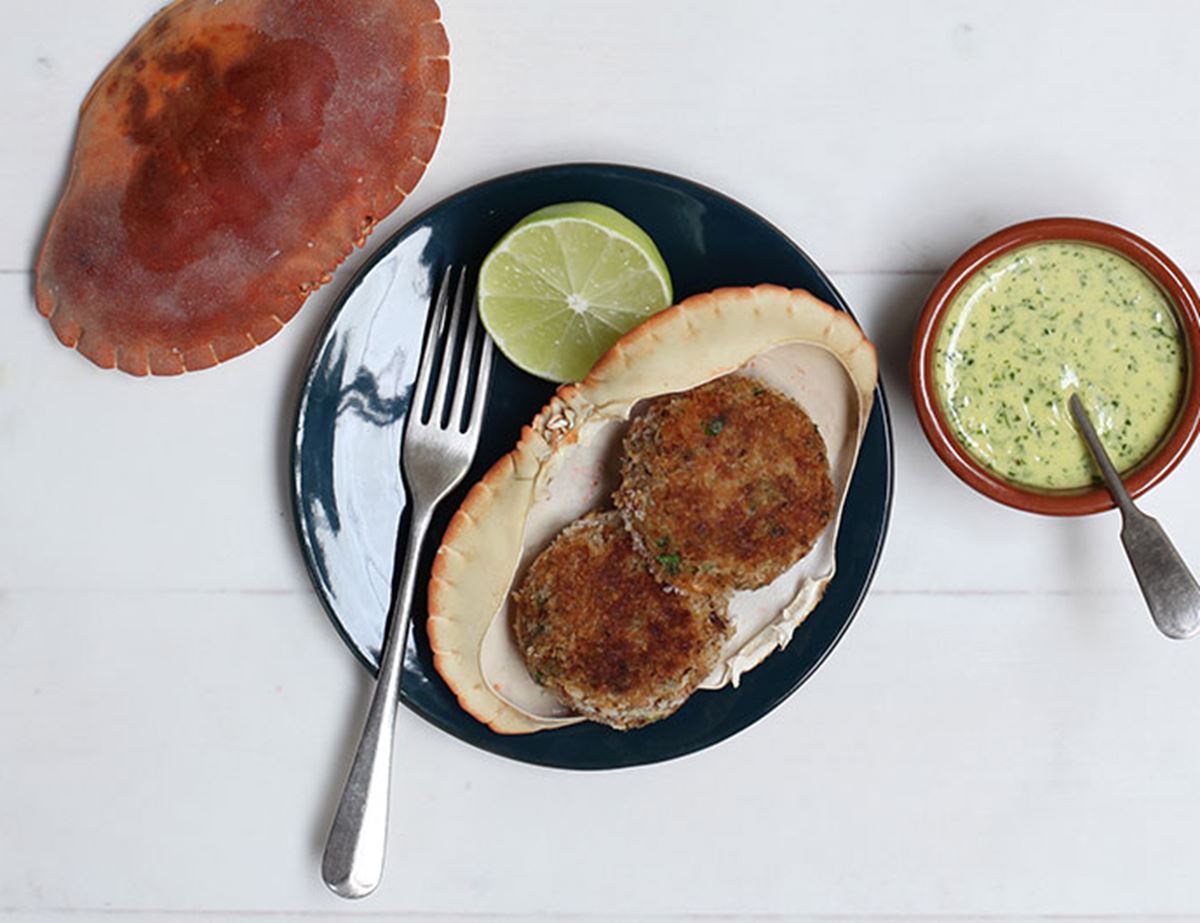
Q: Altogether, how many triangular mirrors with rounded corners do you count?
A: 0